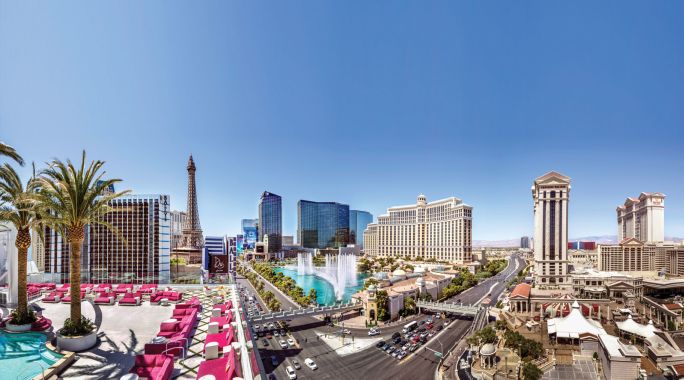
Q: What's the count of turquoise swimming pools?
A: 1